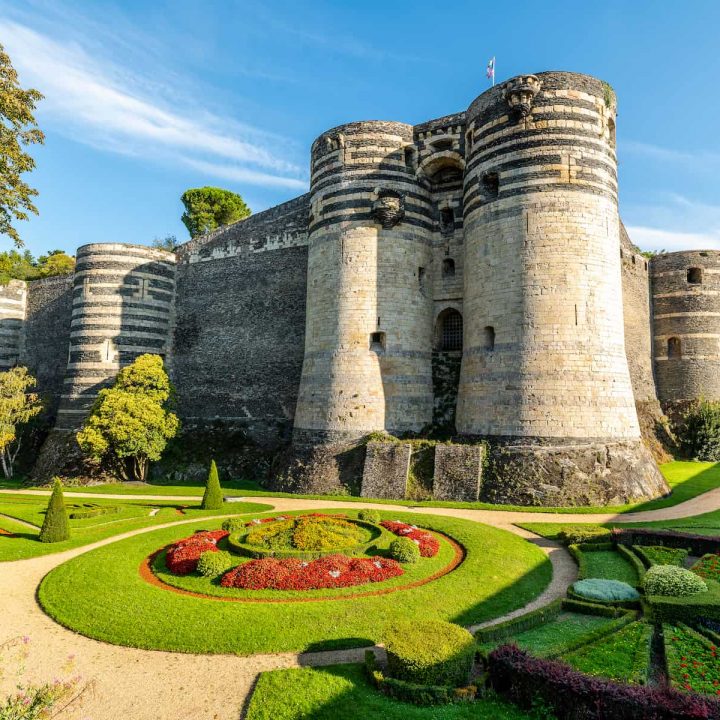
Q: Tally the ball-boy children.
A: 0